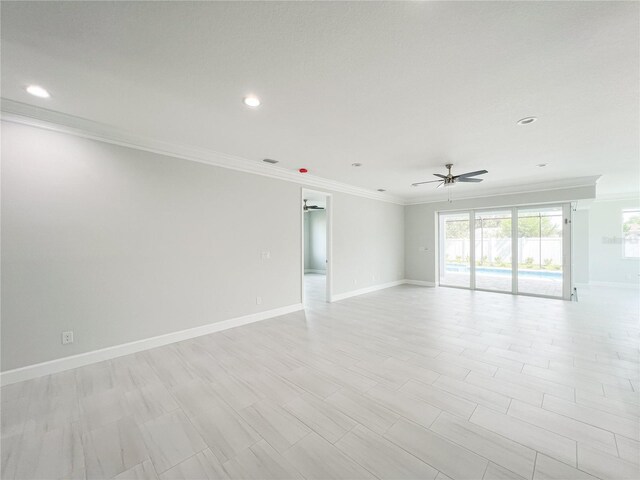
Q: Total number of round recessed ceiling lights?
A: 5